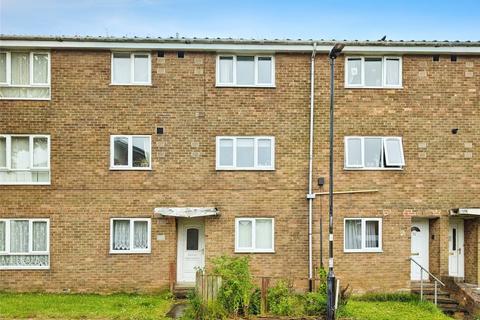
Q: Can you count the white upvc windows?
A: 12